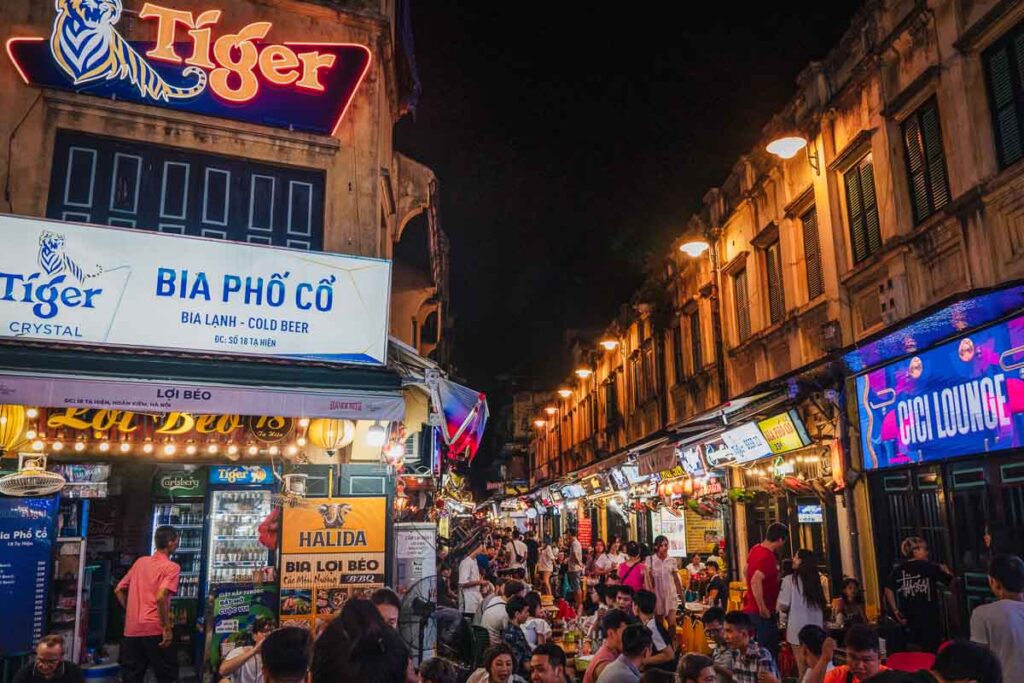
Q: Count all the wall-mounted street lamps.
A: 7